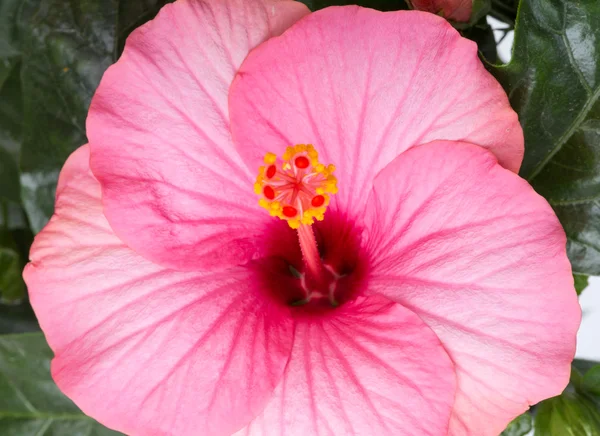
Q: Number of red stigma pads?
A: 5